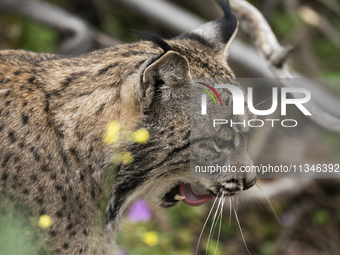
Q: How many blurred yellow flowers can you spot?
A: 5